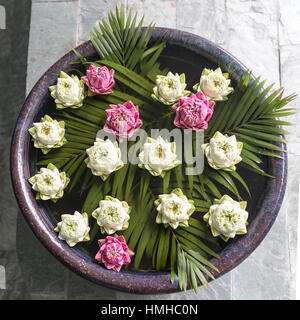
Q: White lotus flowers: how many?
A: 12